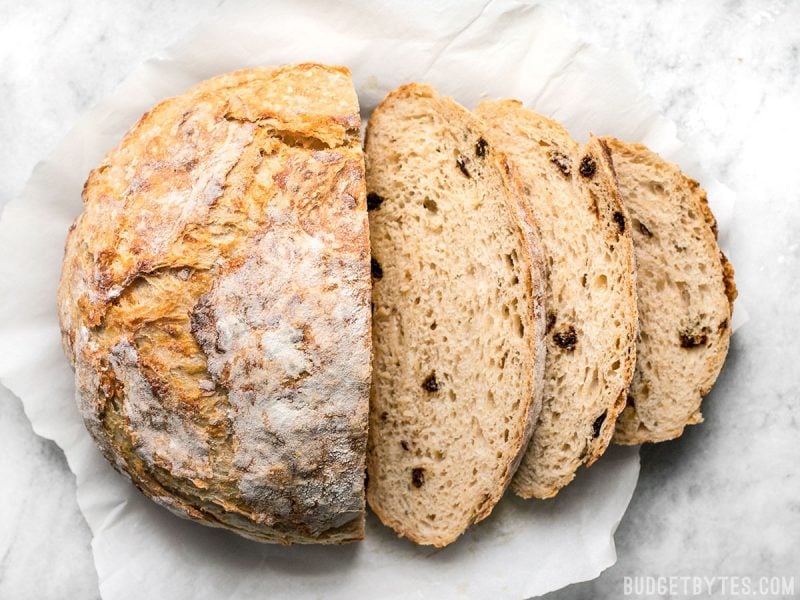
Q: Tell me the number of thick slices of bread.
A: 3